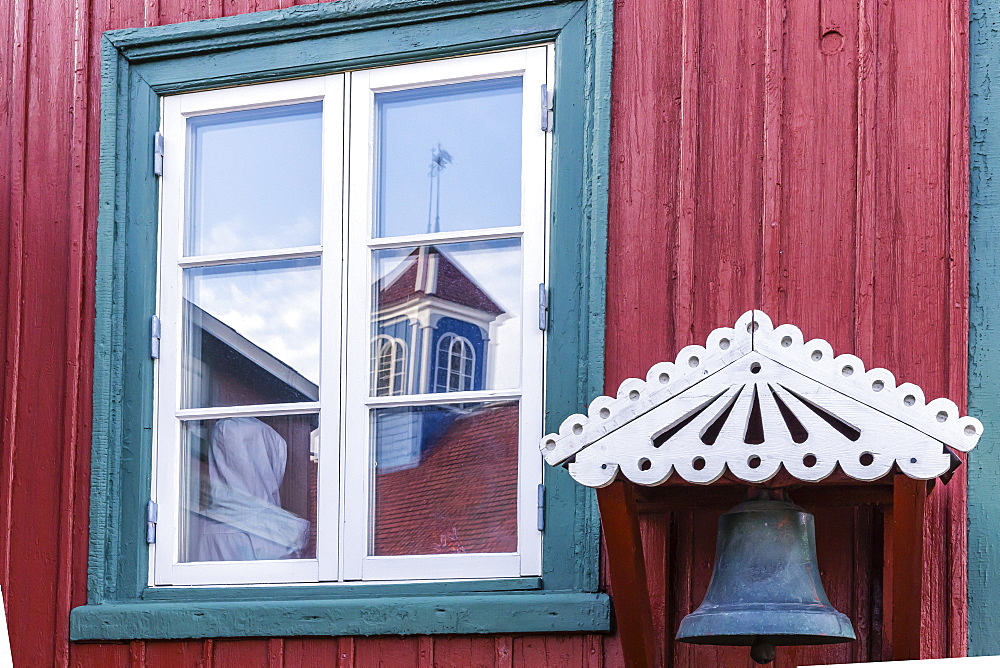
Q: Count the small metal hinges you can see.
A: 6